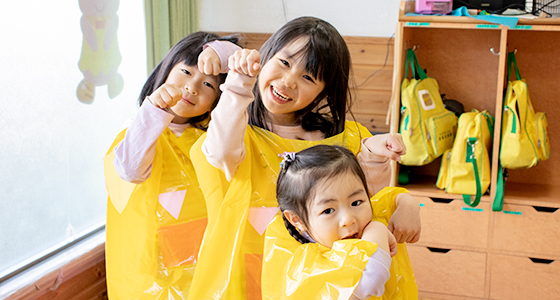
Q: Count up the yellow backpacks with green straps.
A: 3